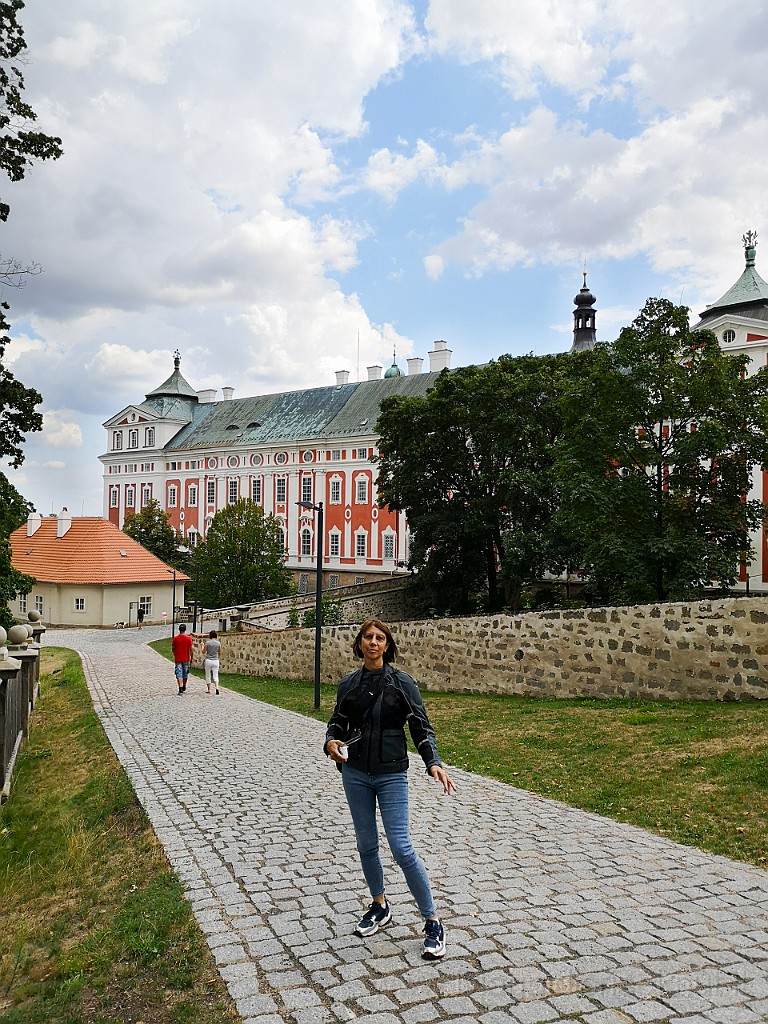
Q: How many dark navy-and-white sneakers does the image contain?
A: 2